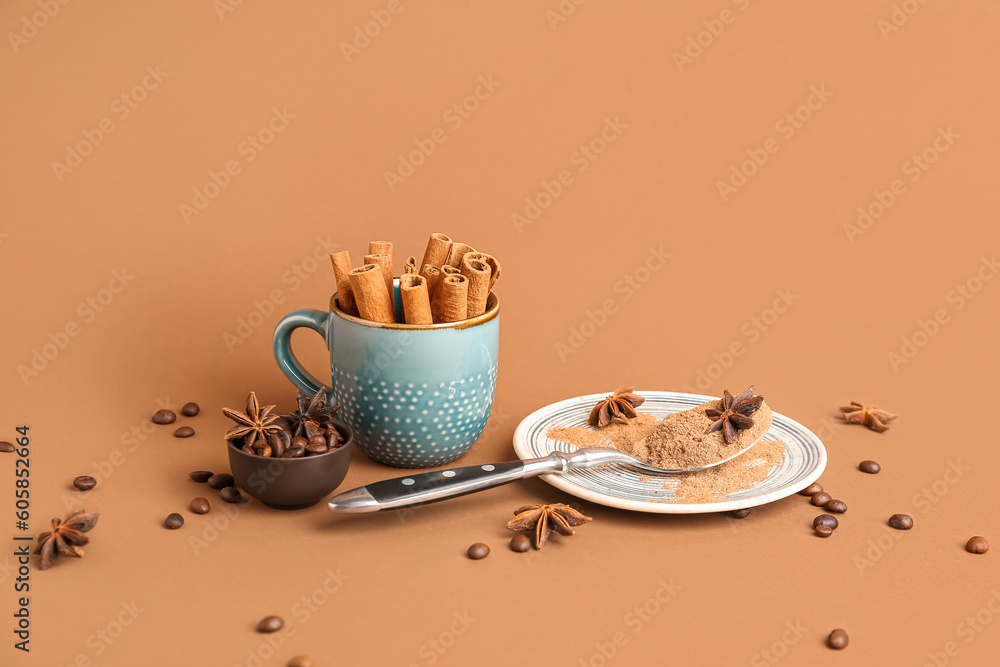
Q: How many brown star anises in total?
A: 7